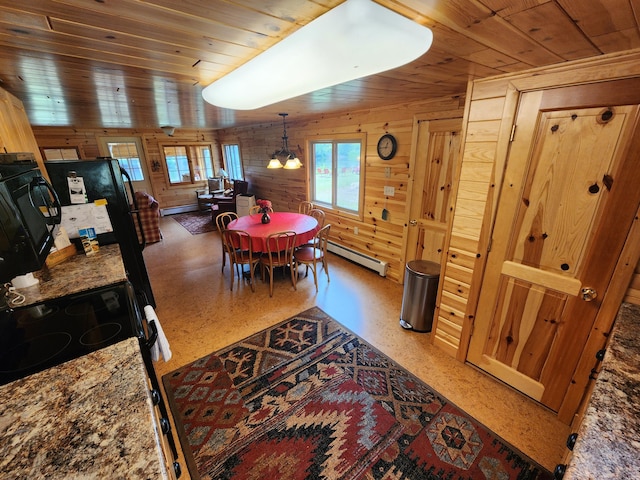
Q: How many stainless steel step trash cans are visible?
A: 1